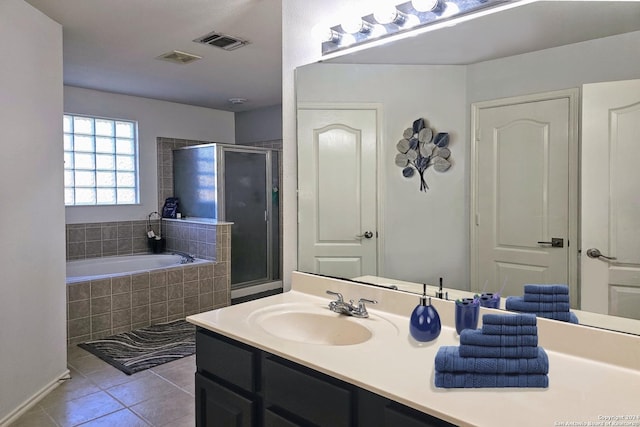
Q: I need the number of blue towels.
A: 6